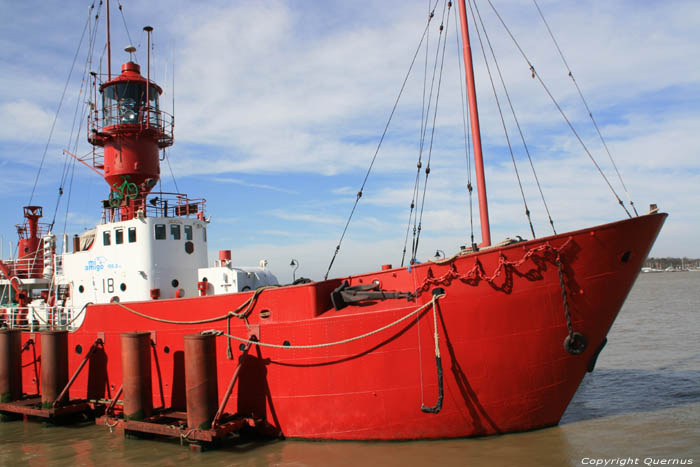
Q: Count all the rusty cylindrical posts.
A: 4